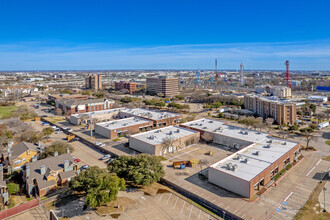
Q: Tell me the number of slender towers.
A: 3